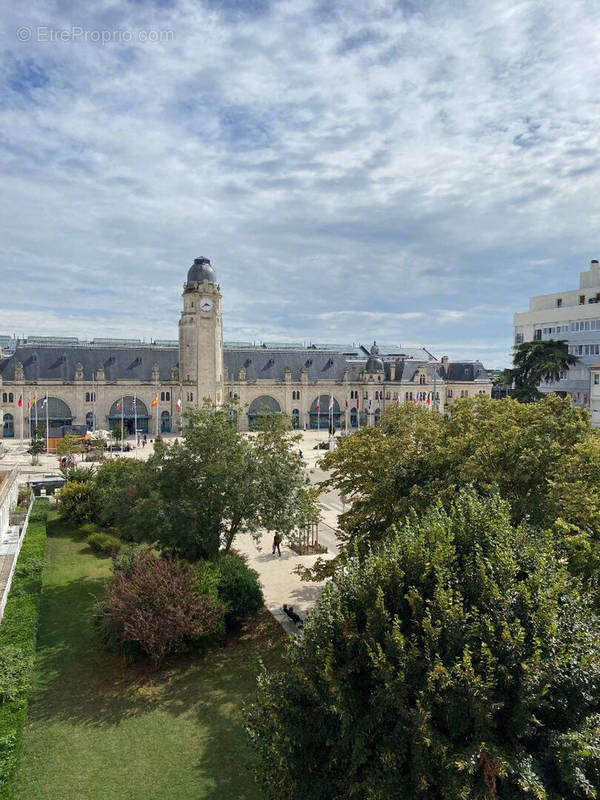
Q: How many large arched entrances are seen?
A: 4